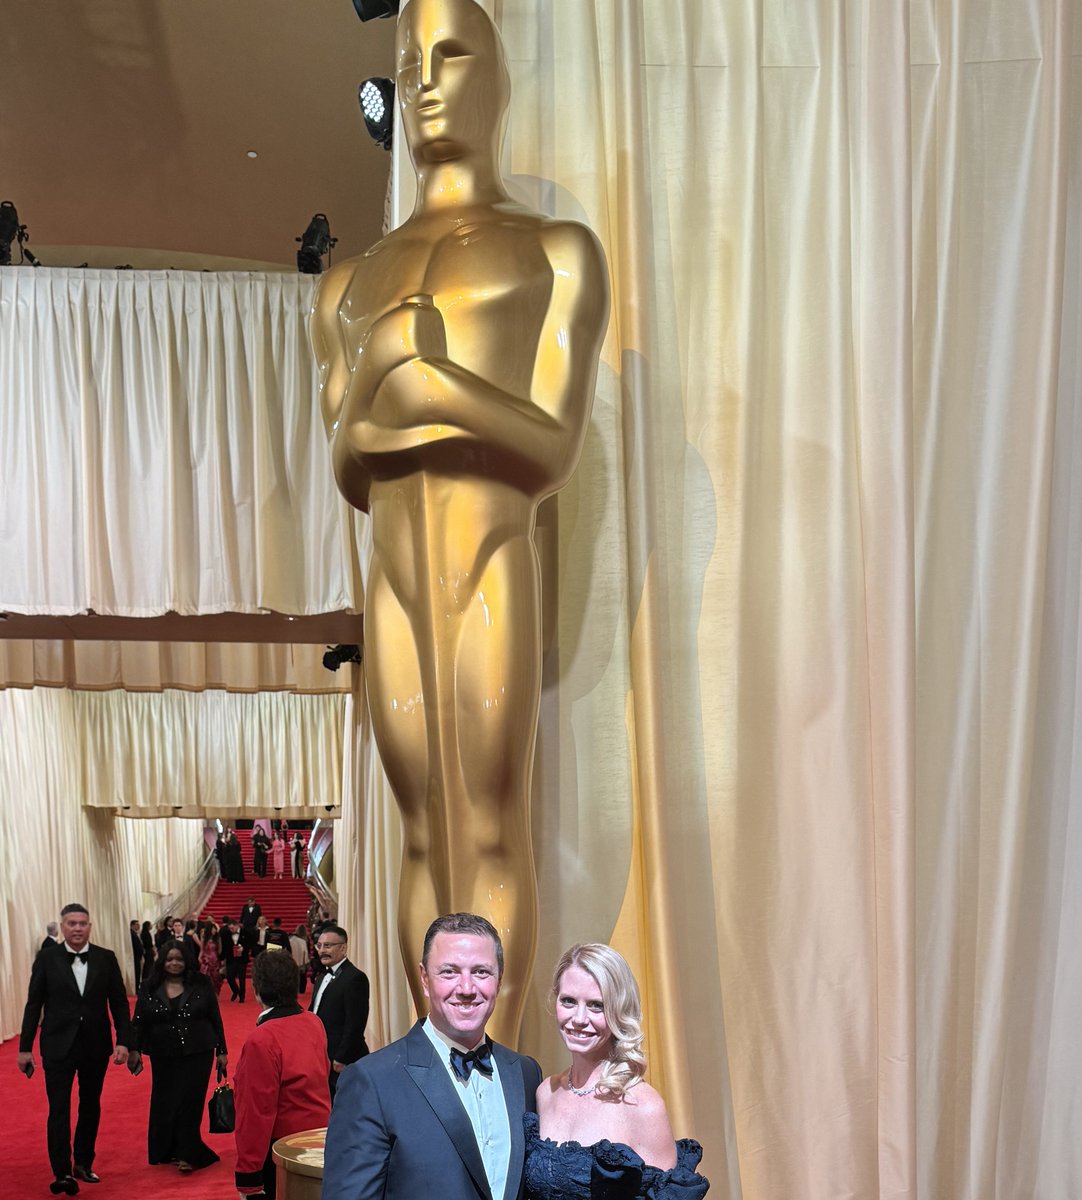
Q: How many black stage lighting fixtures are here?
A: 5